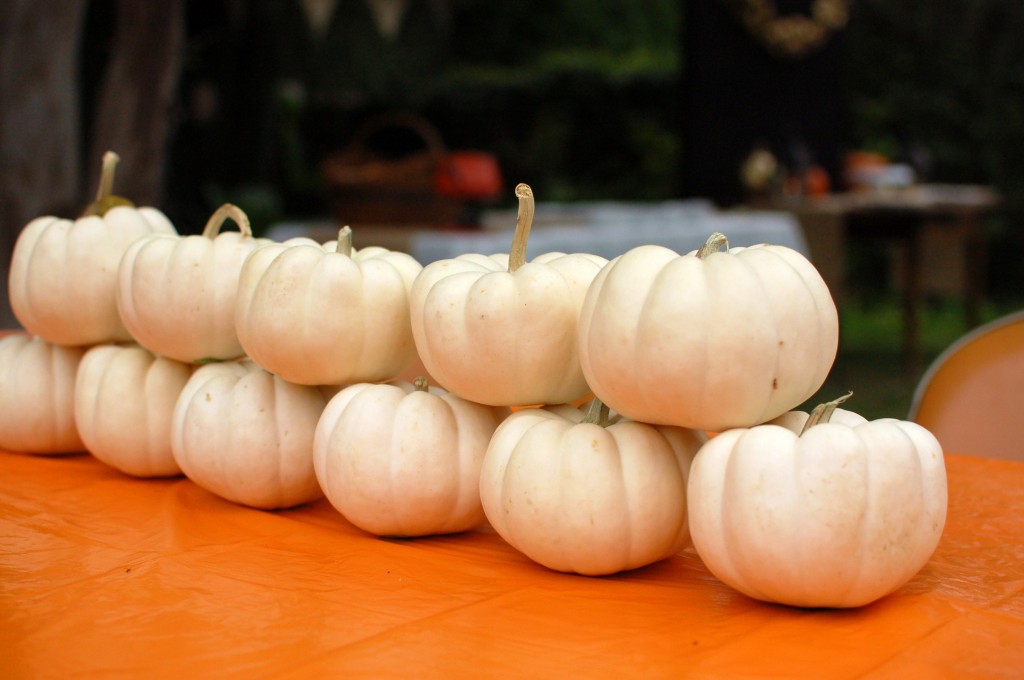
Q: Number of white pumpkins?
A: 11